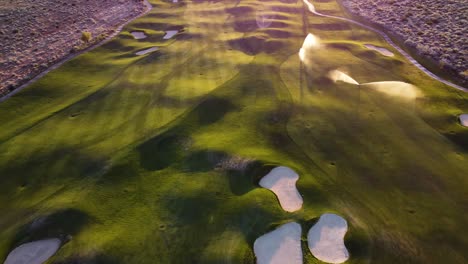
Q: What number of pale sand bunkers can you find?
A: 9